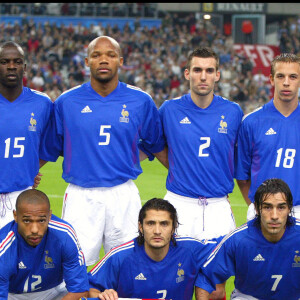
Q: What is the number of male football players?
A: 7